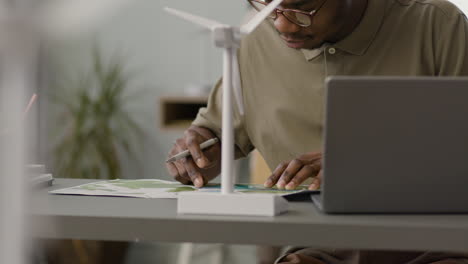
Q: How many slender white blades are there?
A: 3